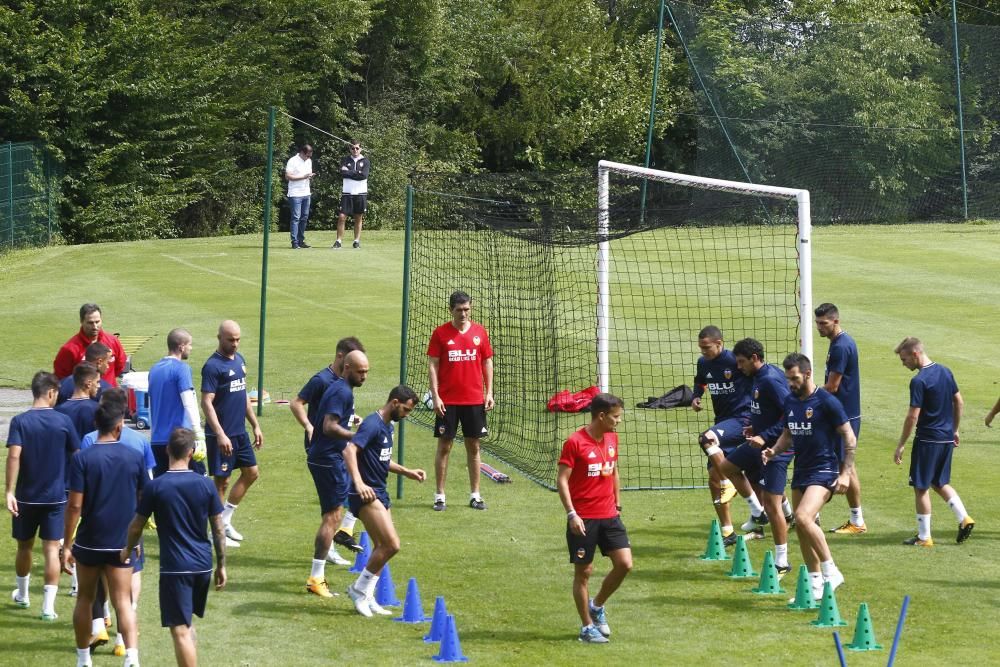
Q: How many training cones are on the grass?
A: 11